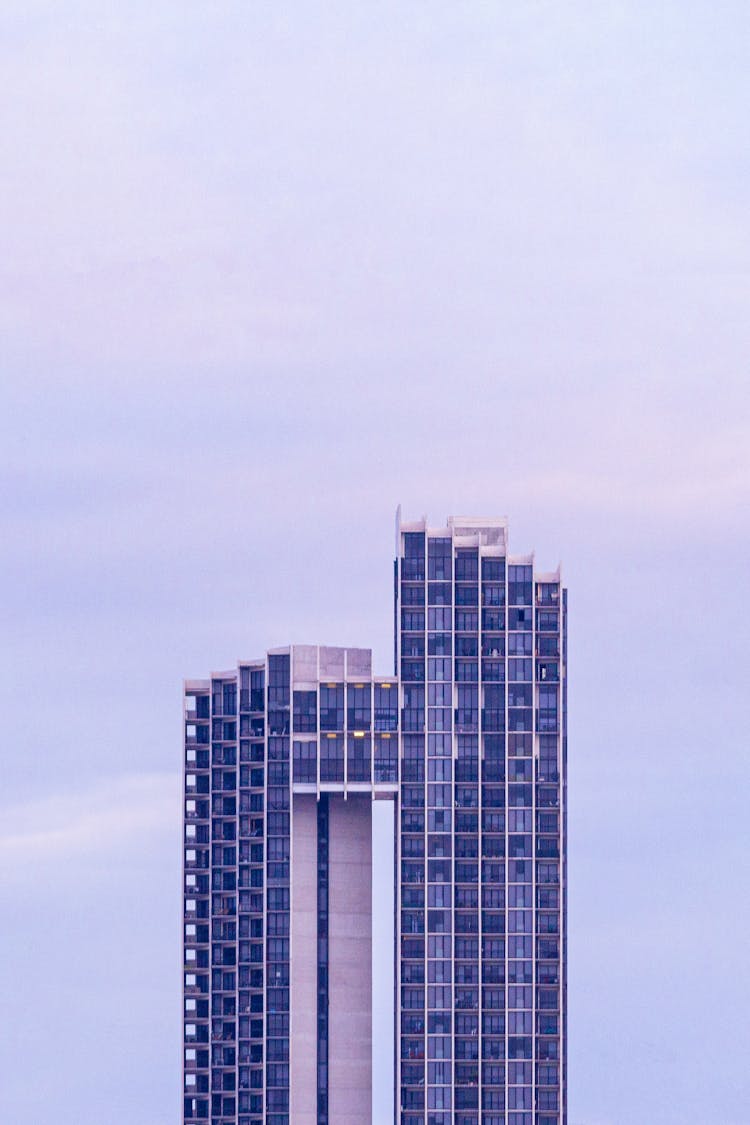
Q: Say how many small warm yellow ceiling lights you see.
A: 6